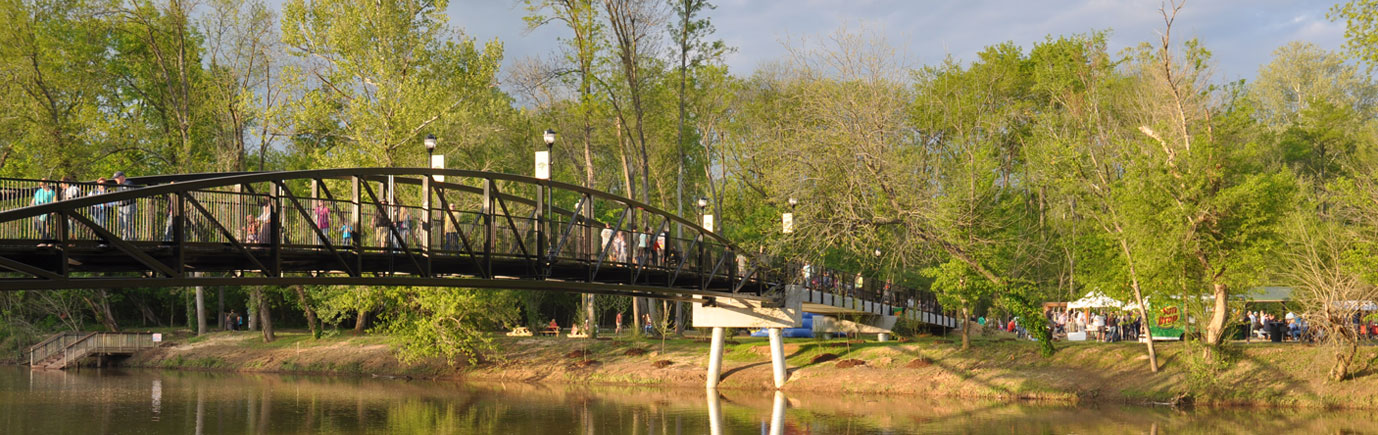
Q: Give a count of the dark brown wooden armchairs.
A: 0